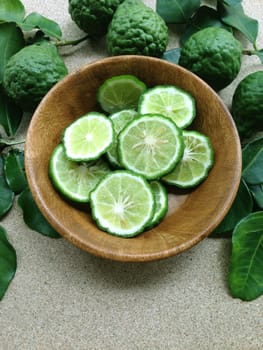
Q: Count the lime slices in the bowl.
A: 9